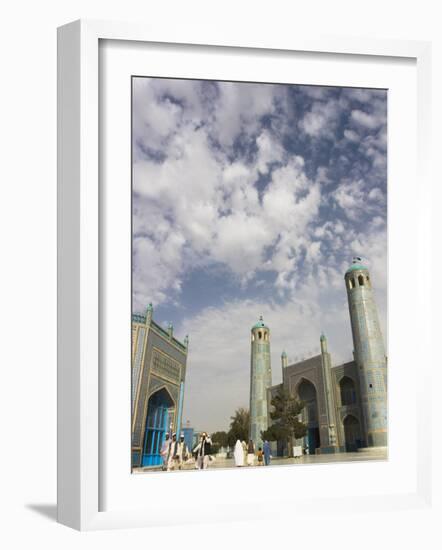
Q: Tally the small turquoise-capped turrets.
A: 5